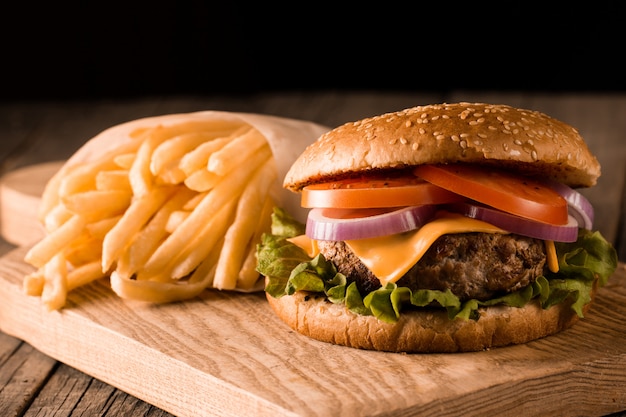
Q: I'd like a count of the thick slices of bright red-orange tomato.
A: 2